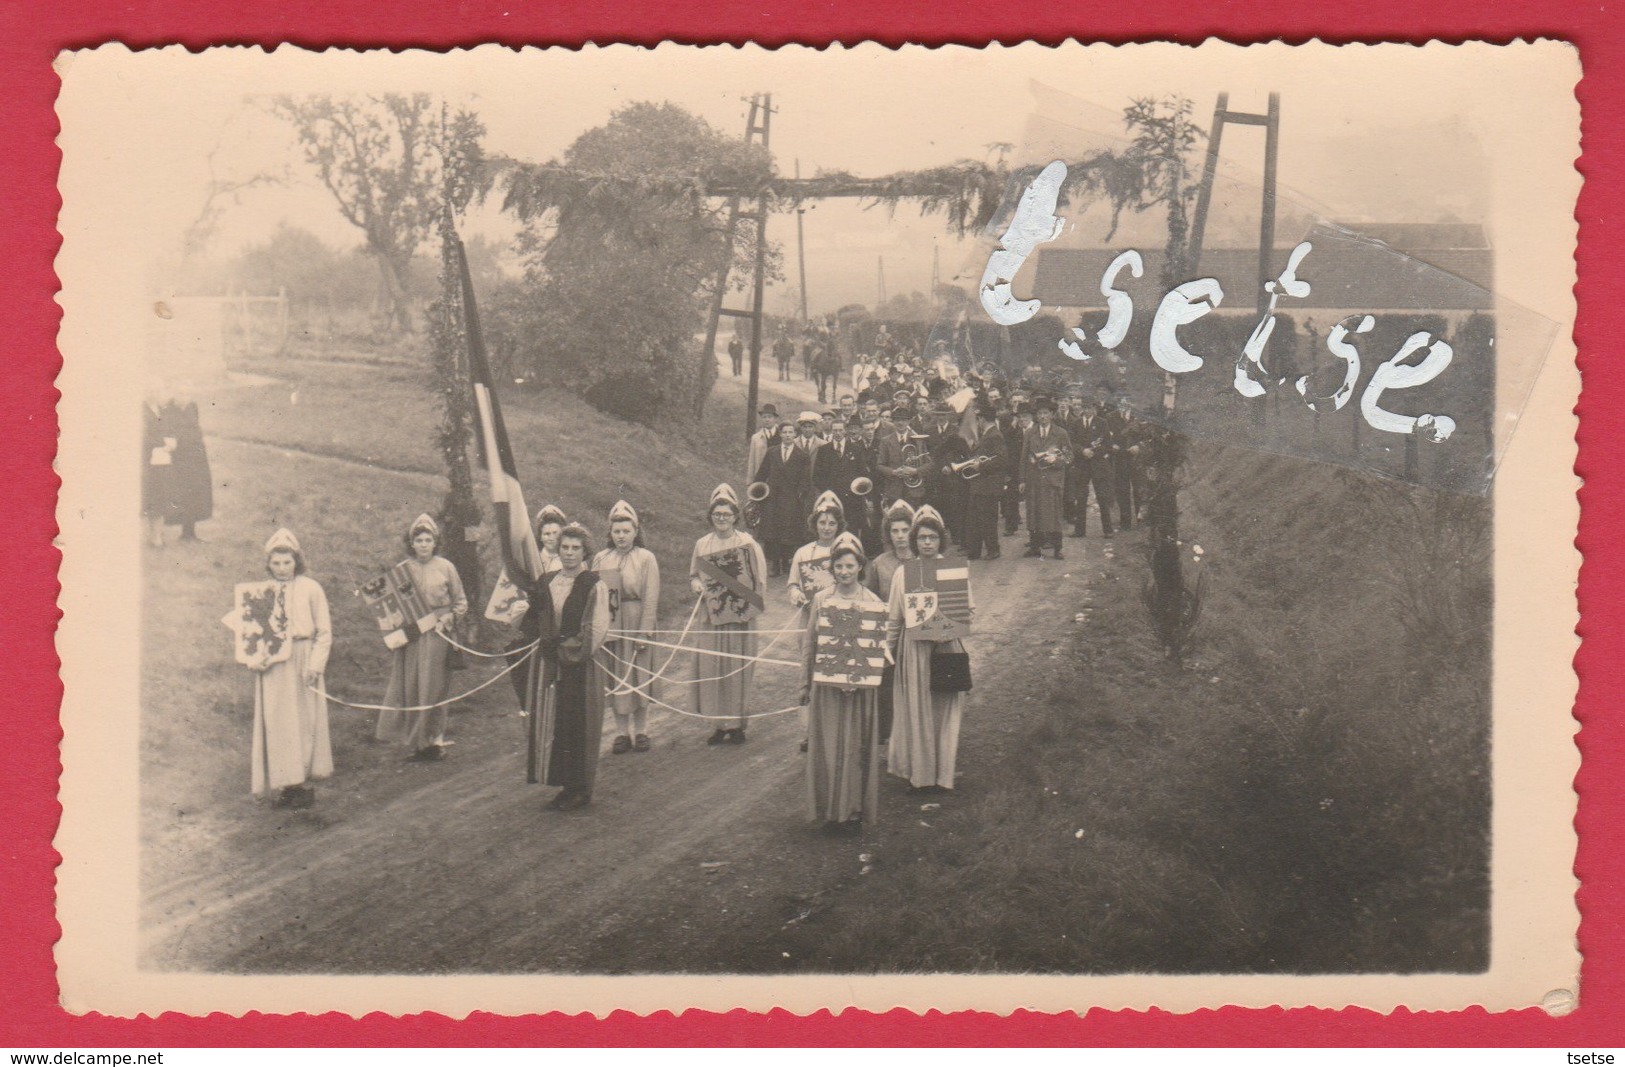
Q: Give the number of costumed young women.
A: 10